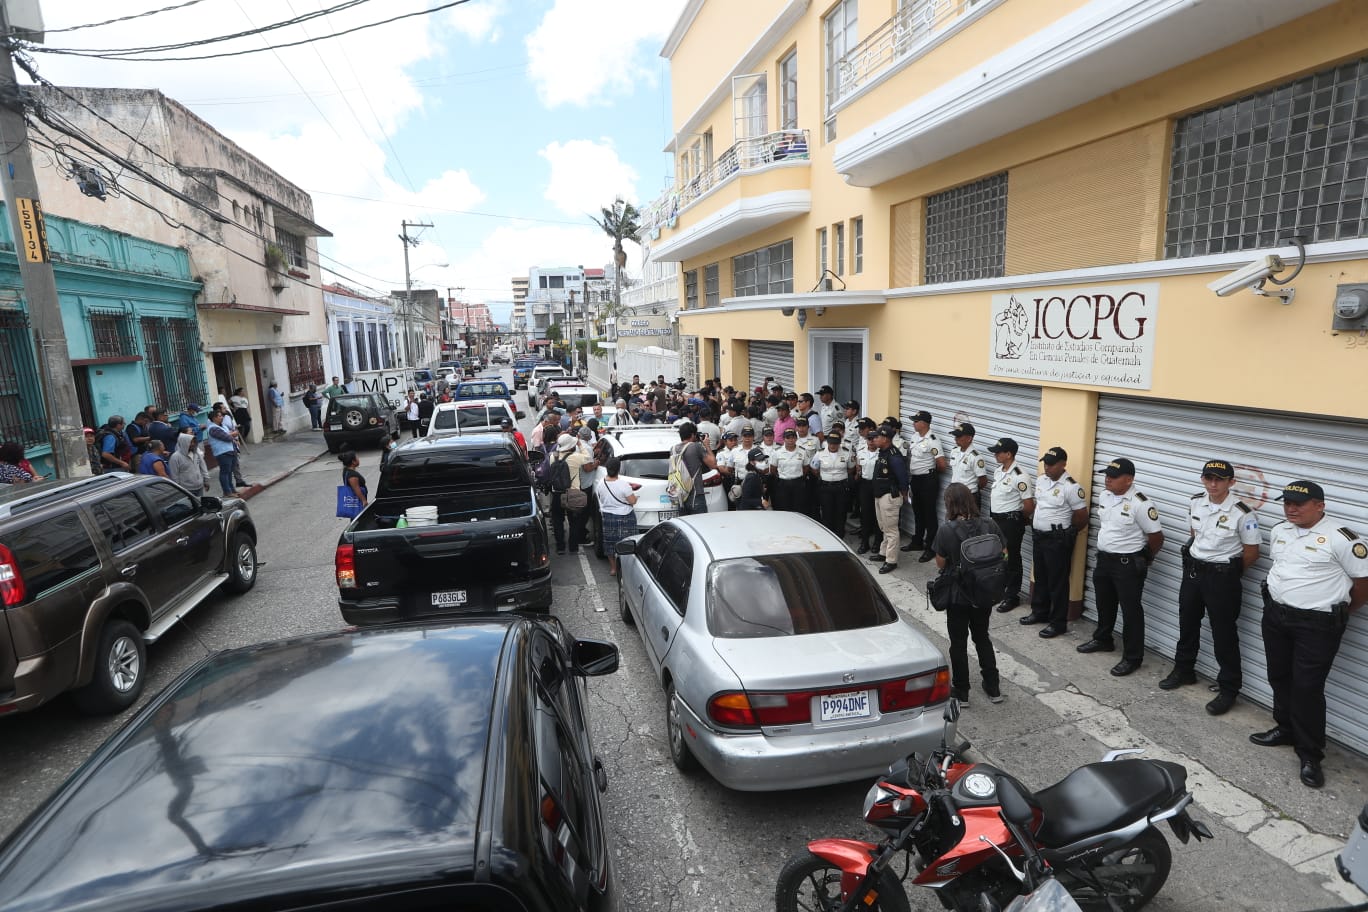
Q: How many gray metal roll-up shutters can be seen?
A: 3